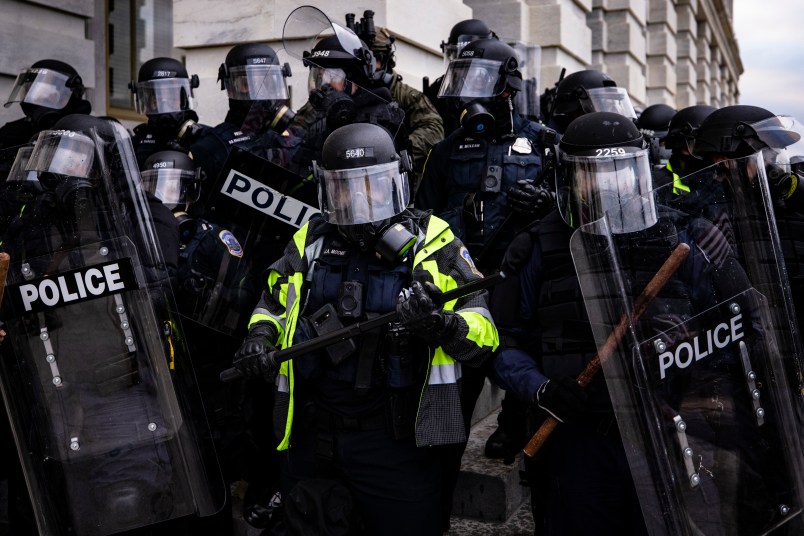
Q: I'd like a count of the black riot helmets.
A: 15